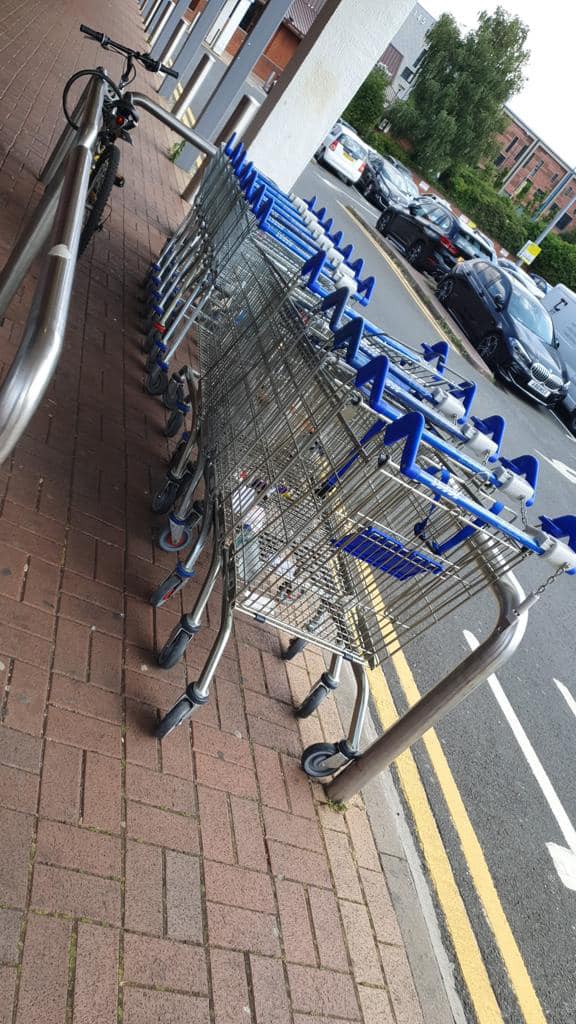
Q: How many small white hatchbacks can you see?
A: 1